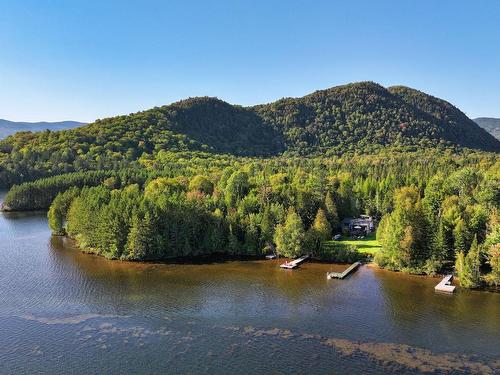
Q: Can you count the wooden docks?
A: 3